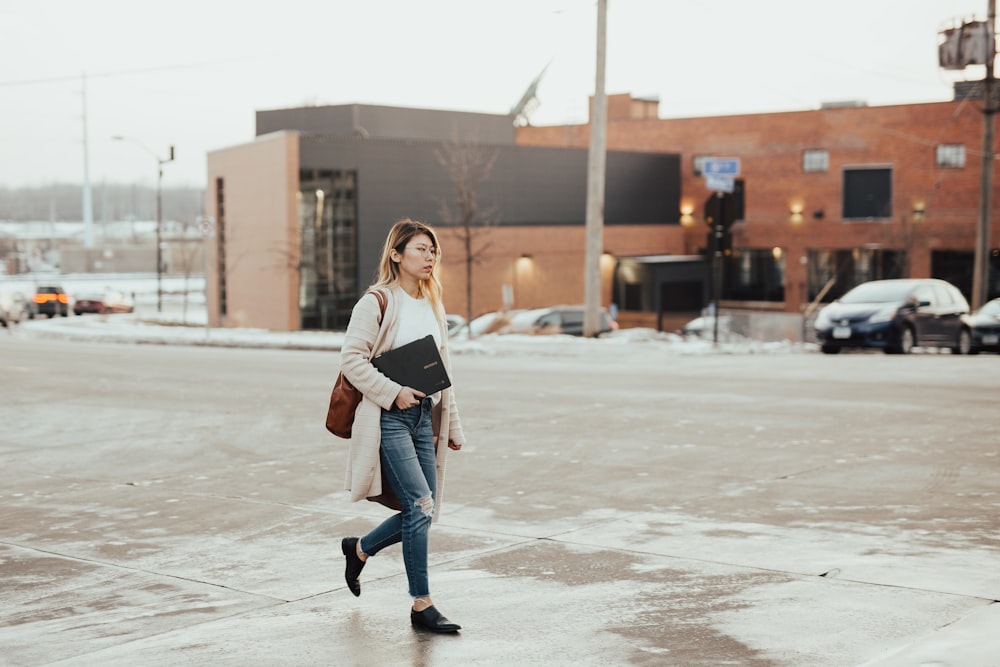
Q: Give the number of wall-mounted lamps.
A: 5